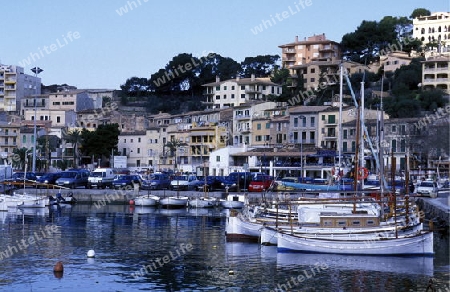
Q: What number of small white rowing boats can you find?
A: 4